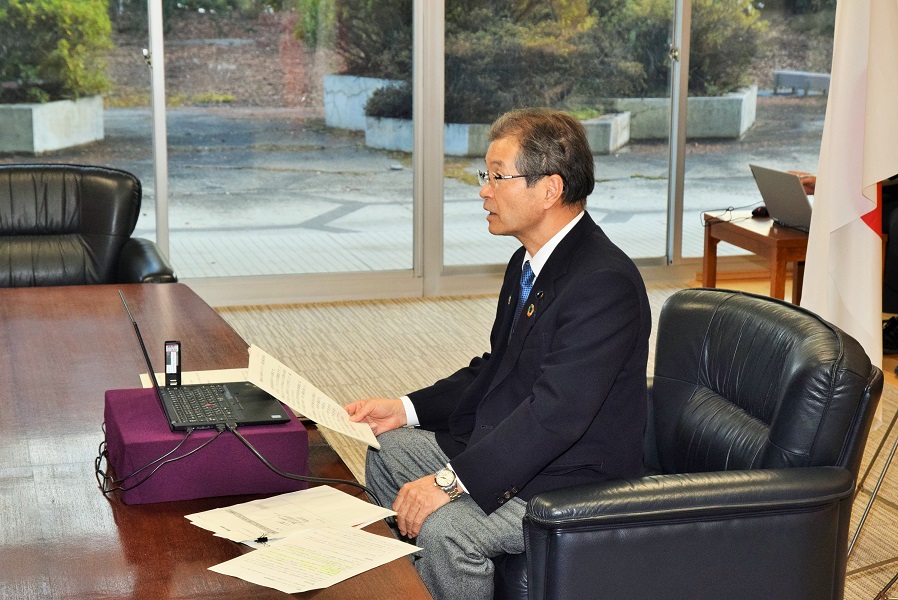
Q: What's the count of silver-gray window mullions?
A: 3